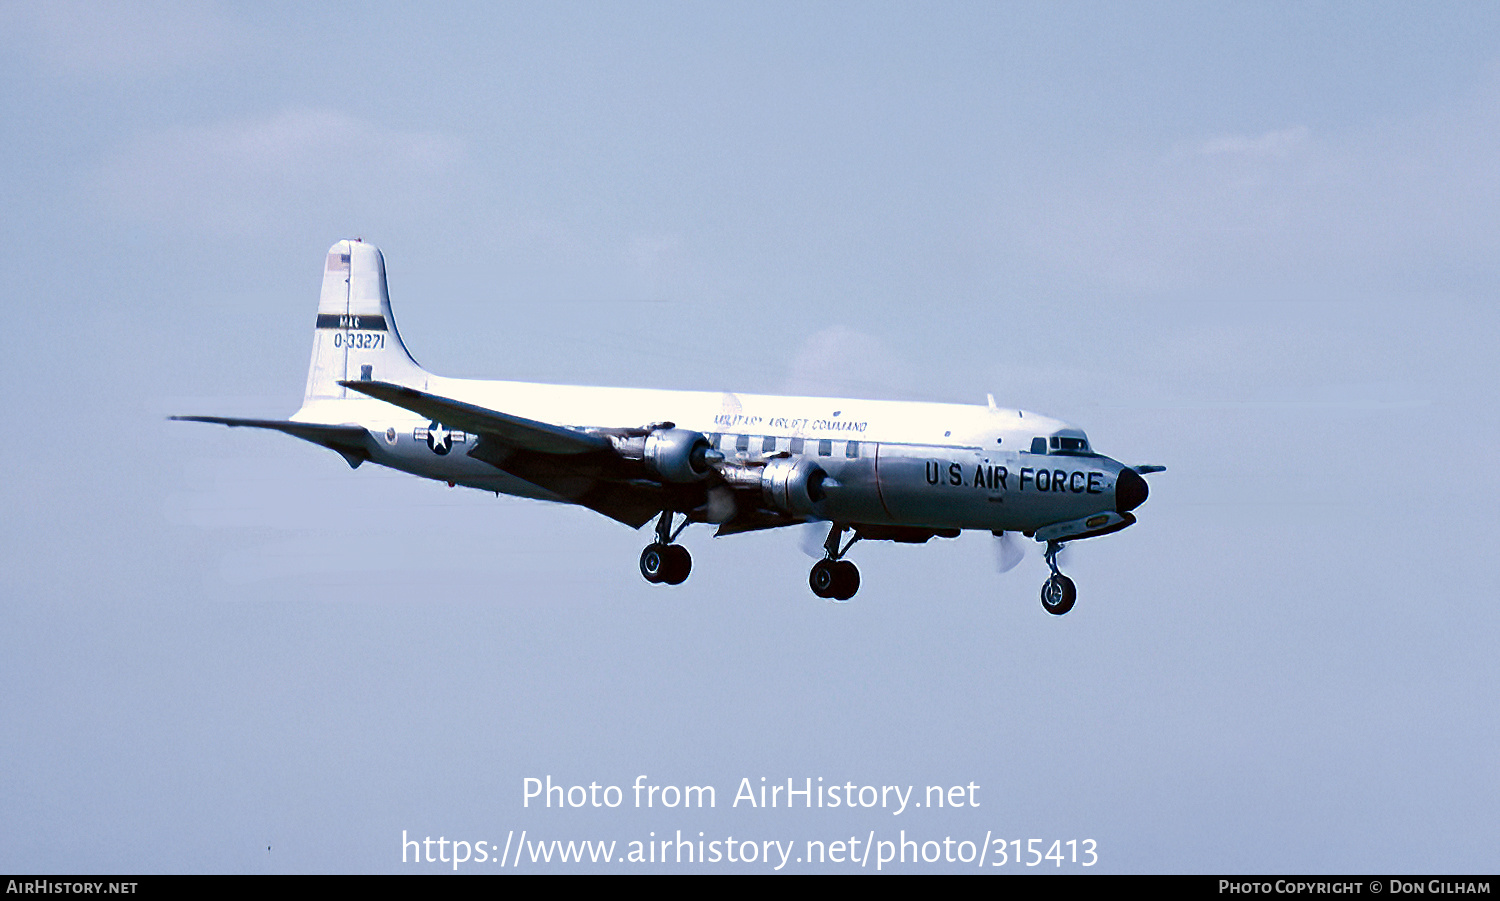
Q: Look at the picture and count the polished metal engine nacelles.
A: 2